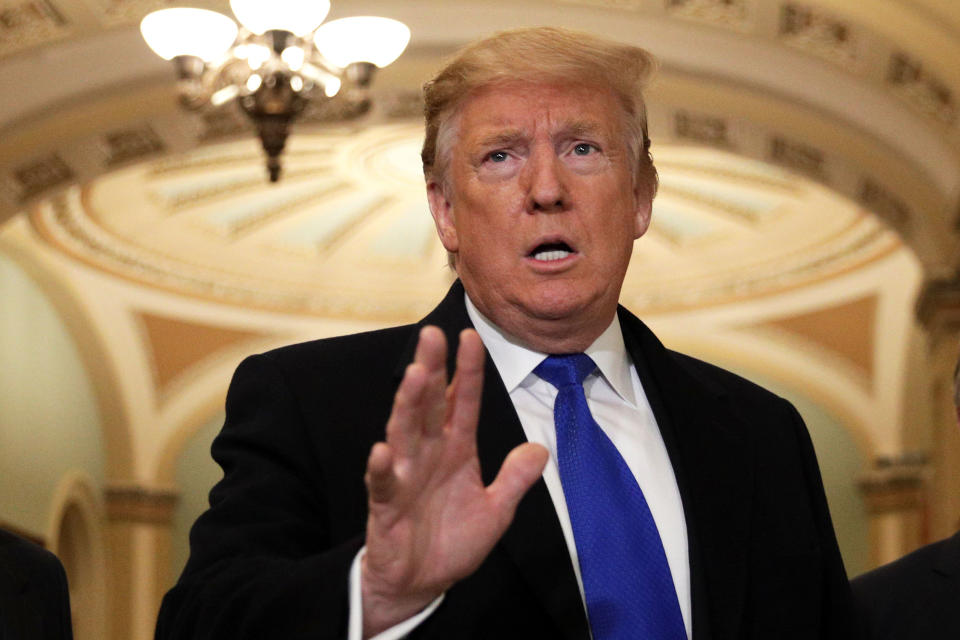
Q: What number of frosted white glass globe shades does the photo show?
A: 3